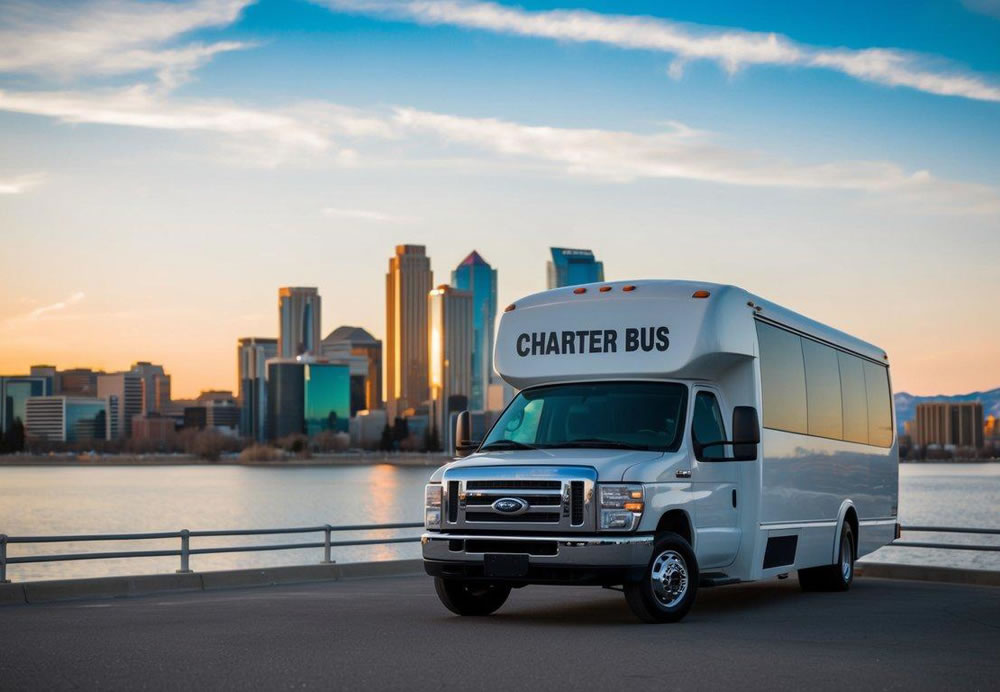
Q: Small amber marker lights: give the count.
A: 5